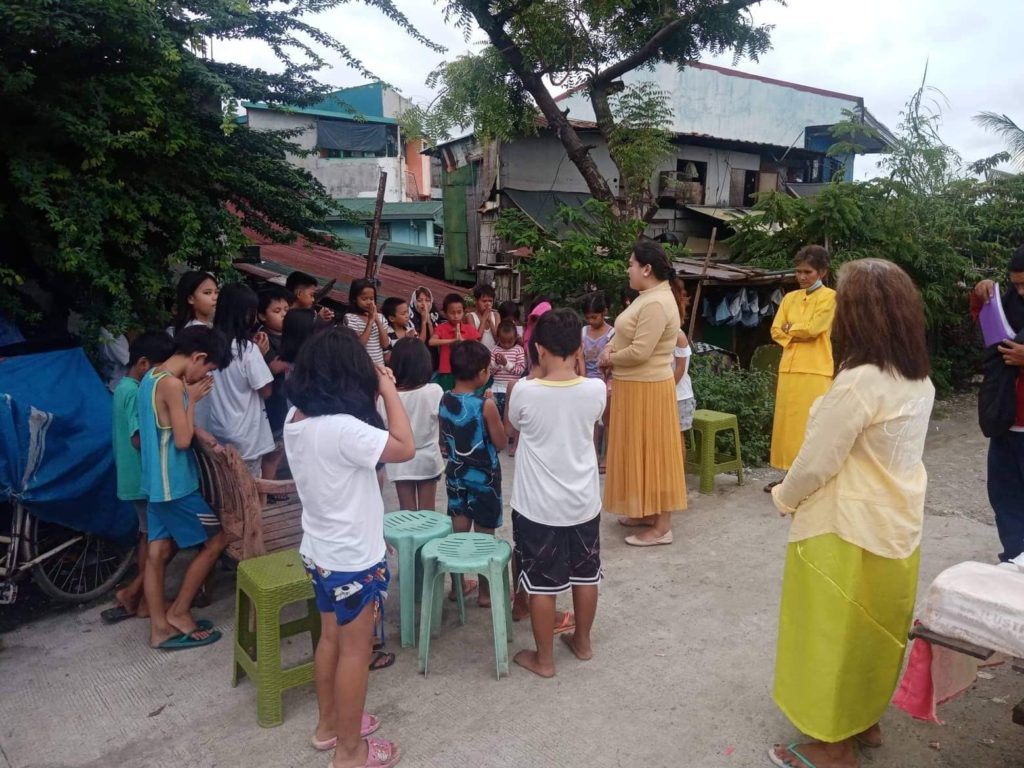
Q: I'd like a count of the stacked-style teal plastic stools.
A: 2